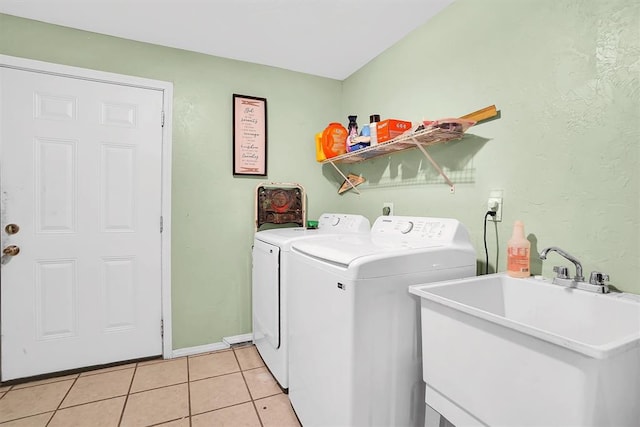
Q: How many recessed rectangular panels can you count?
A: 6